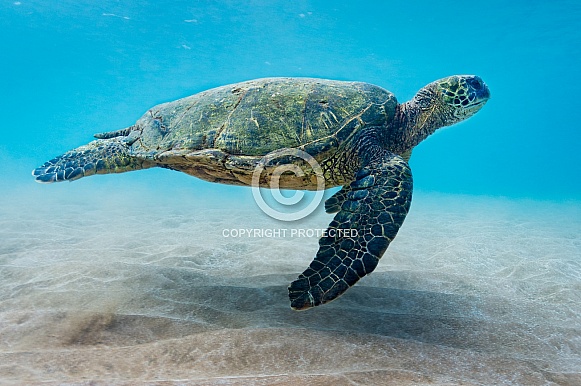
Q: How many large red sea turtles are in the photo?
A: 0